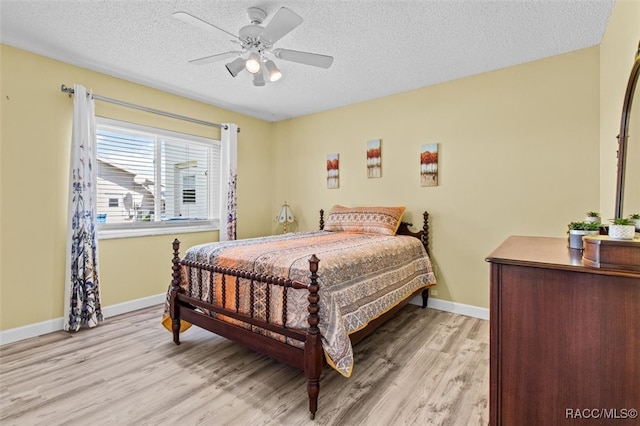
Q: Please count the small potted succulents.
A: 3